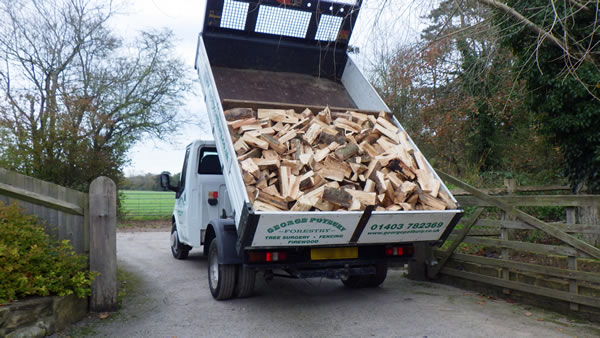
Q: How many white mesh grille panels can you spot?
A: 3